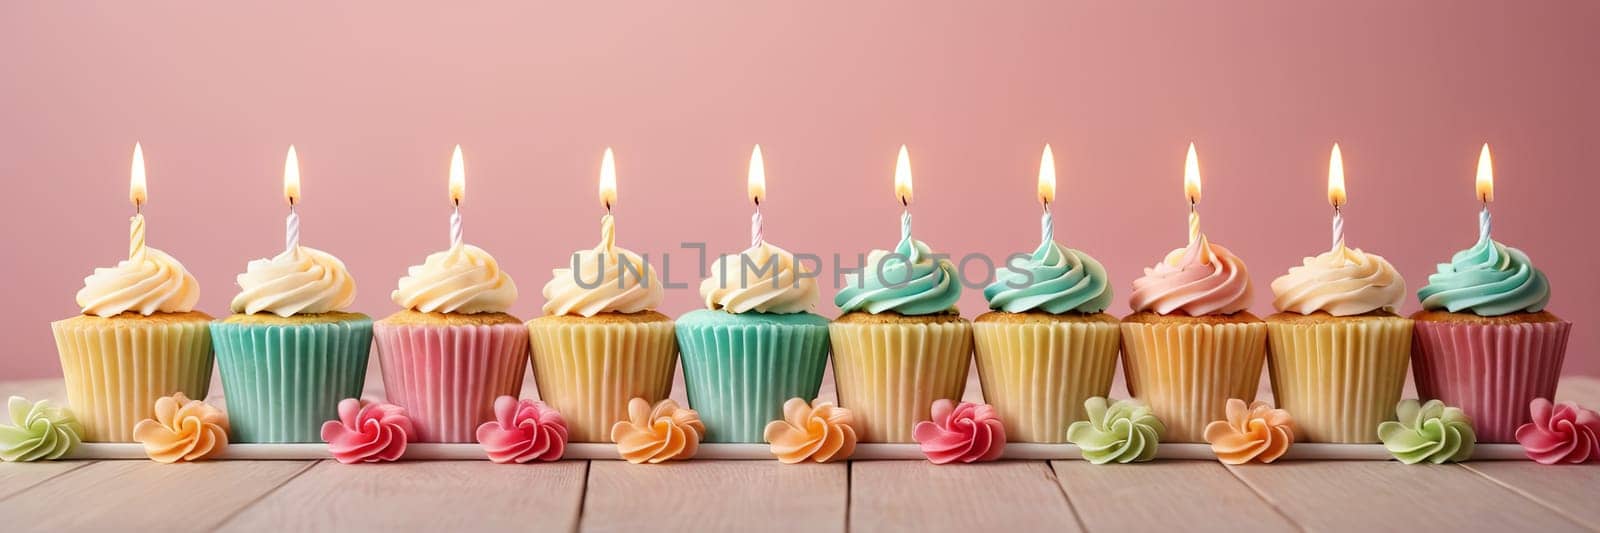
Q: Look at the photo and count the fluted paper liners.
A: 10